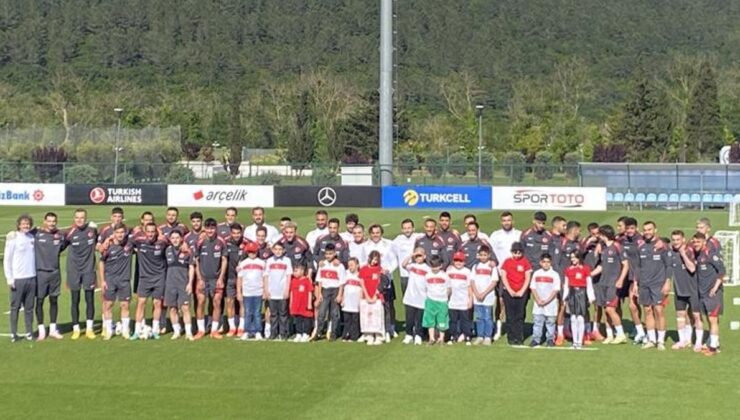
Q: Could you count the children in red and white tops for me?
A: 13